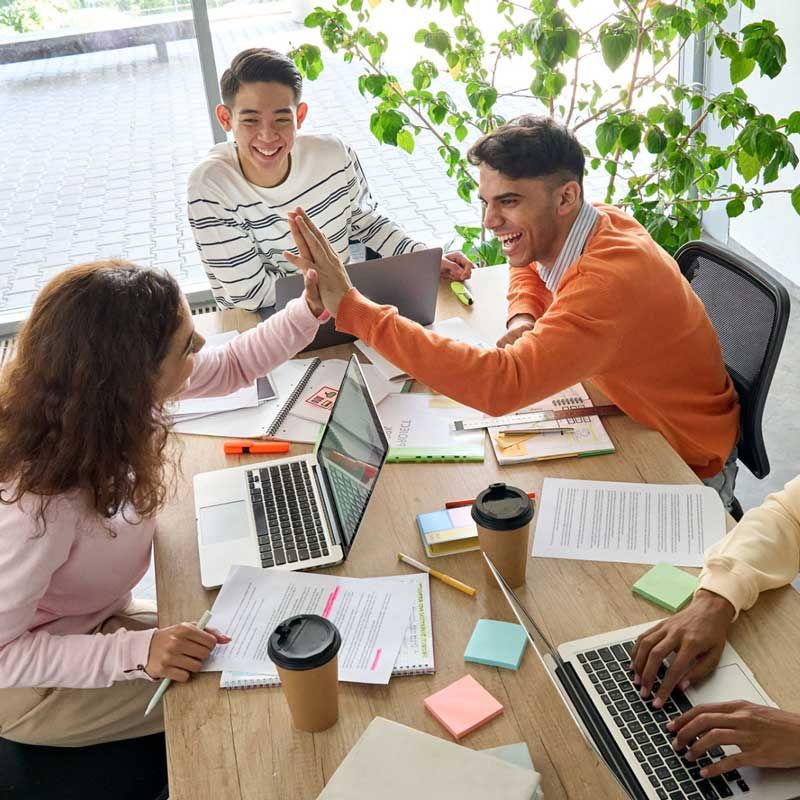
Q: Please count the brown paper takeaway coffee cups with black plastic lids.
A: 2